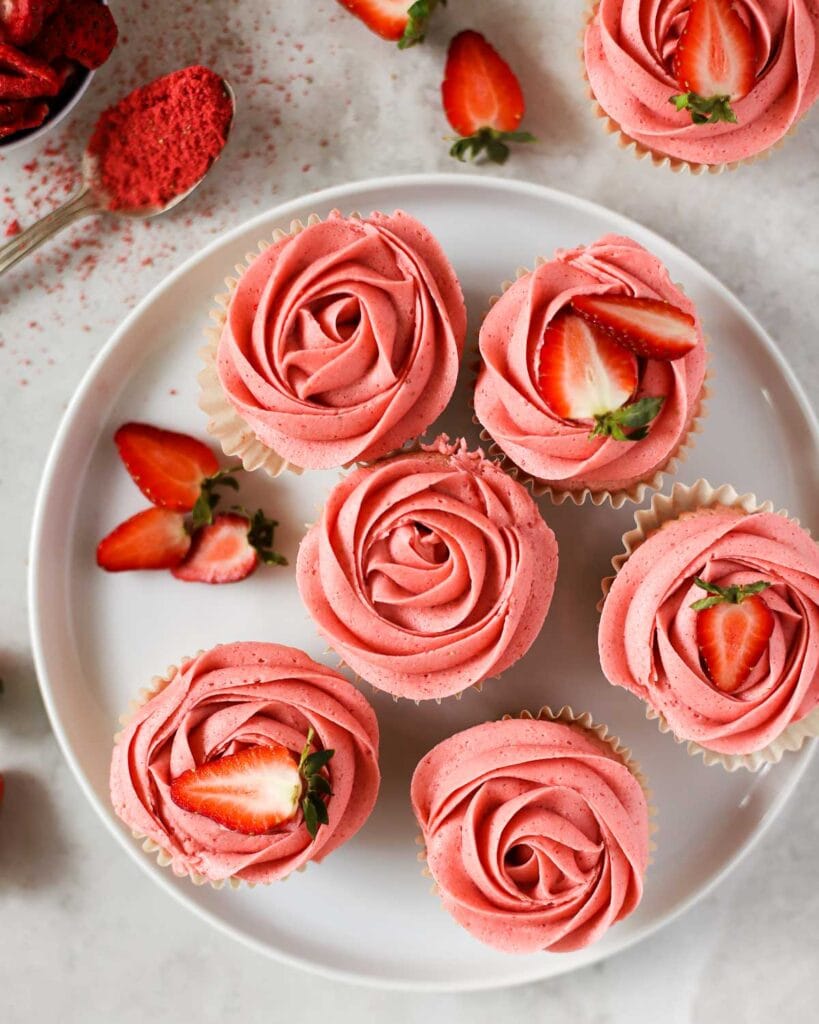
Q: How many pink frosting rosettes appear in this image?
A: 7